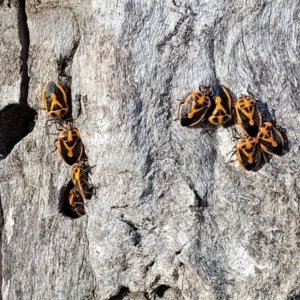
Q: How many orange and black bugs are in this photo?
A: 9